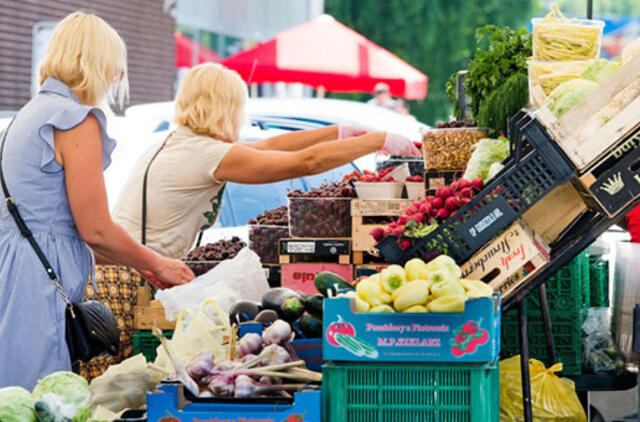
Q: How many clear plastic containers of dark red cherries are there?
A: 3